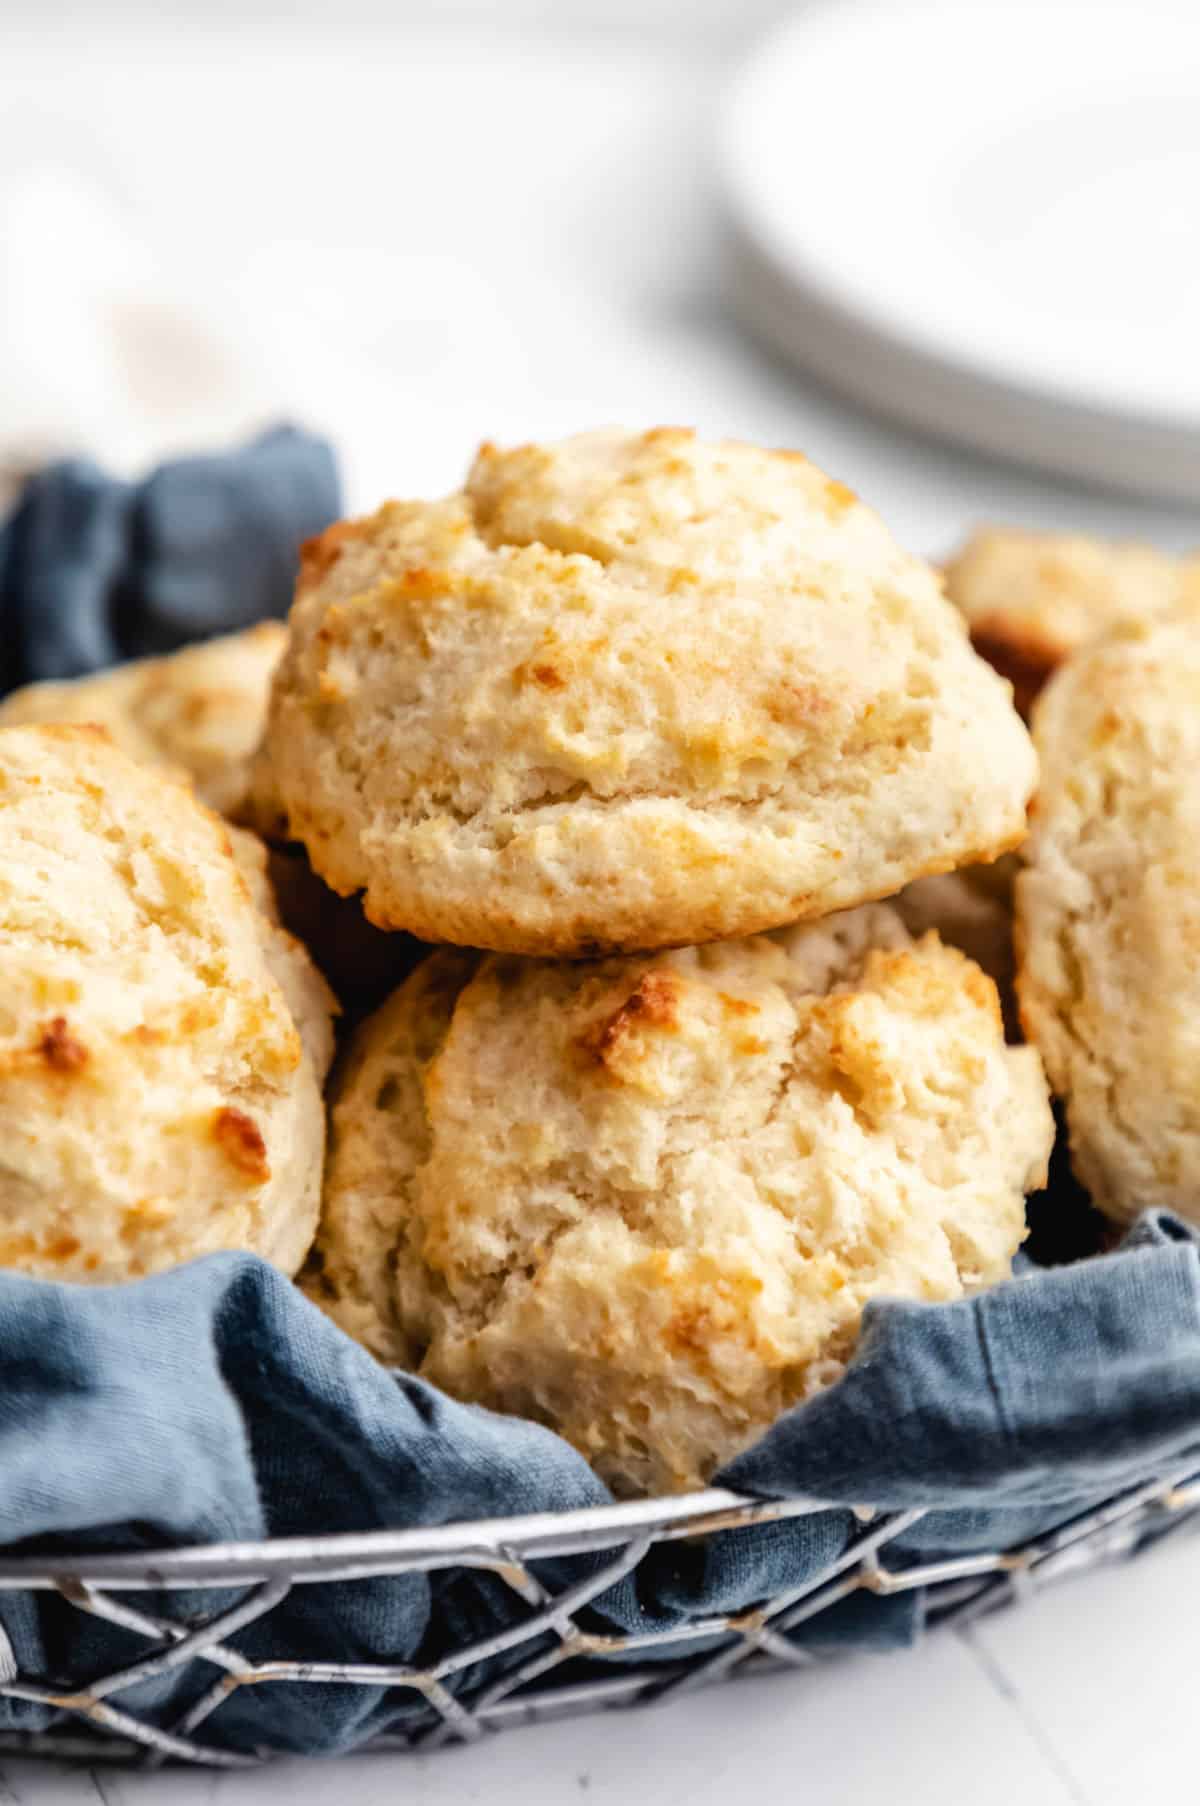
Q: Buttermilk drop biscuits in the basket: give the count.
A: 6